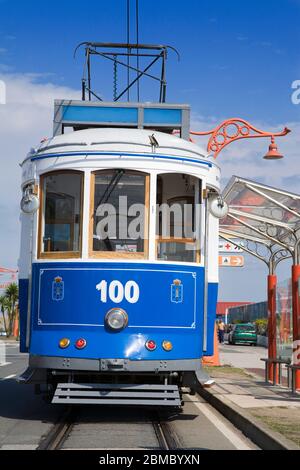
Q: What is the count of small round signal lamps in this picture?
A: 4